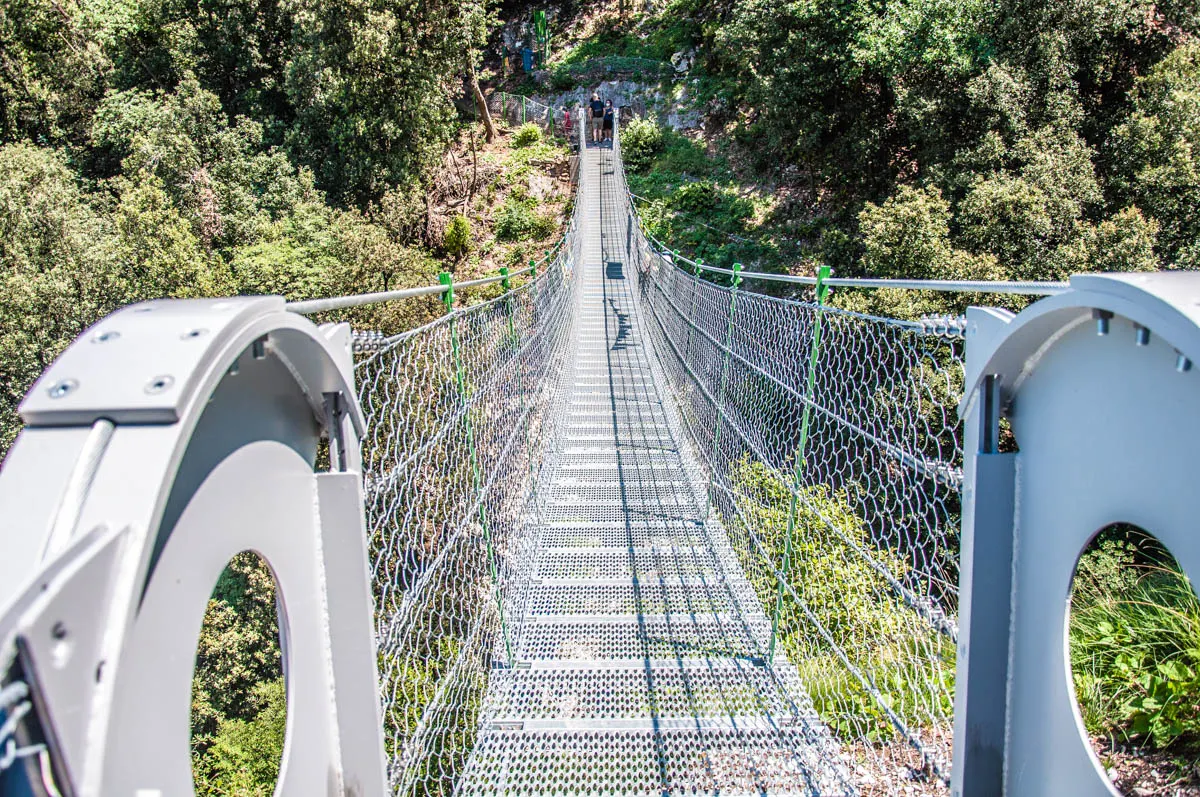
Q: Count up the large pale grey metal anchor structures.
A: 2